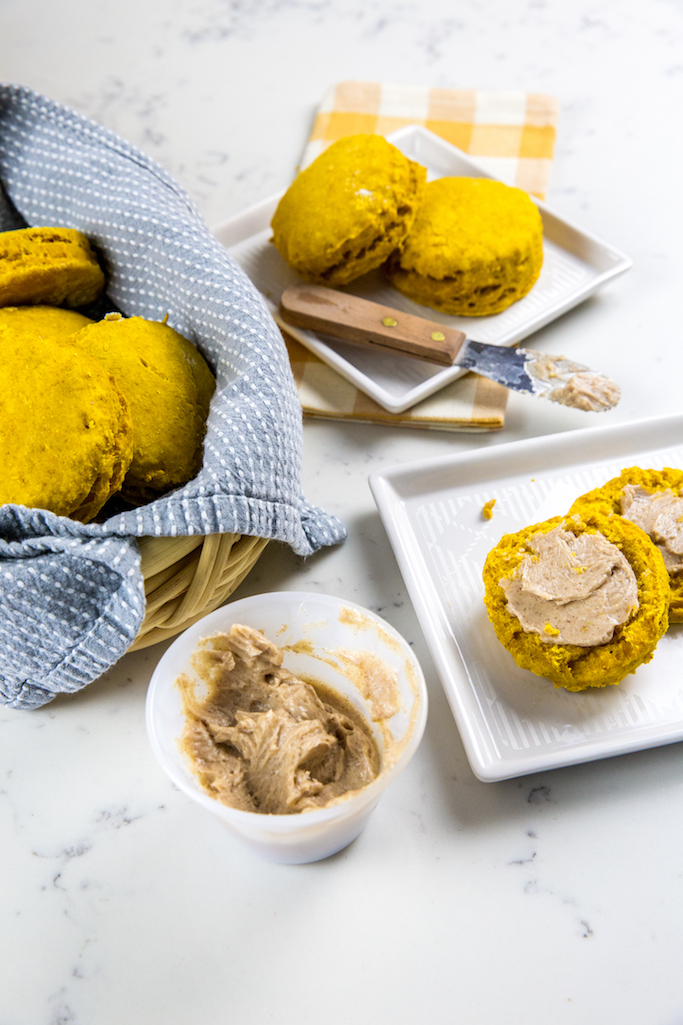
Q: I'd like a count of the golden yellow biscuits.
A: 8